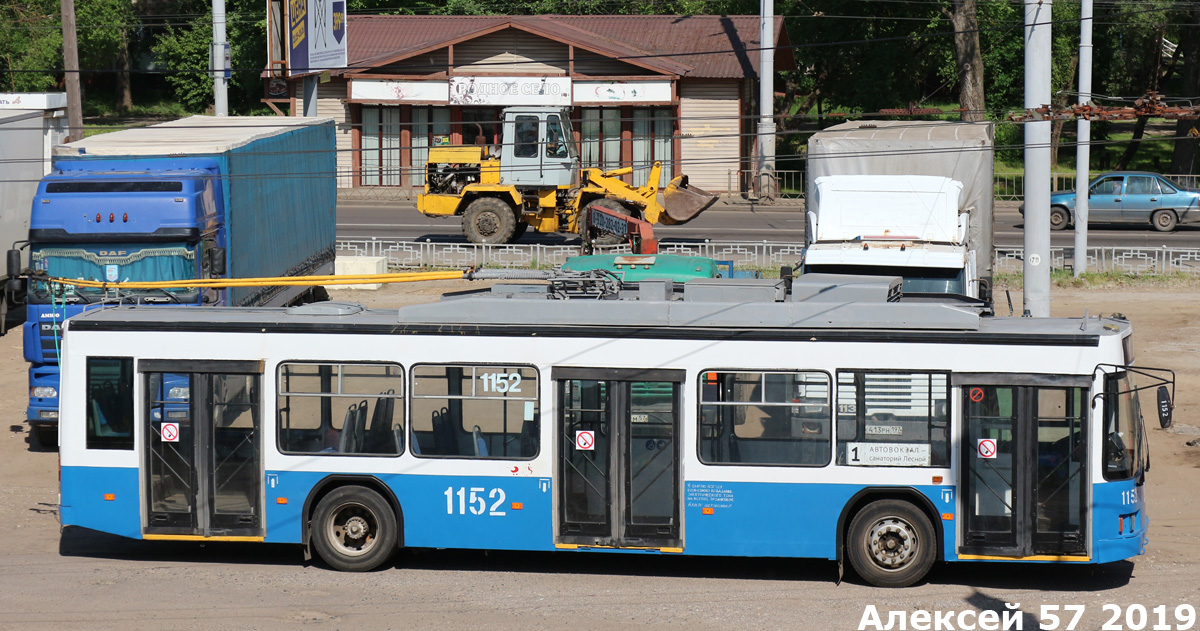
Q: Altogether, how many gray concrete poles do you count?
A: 4